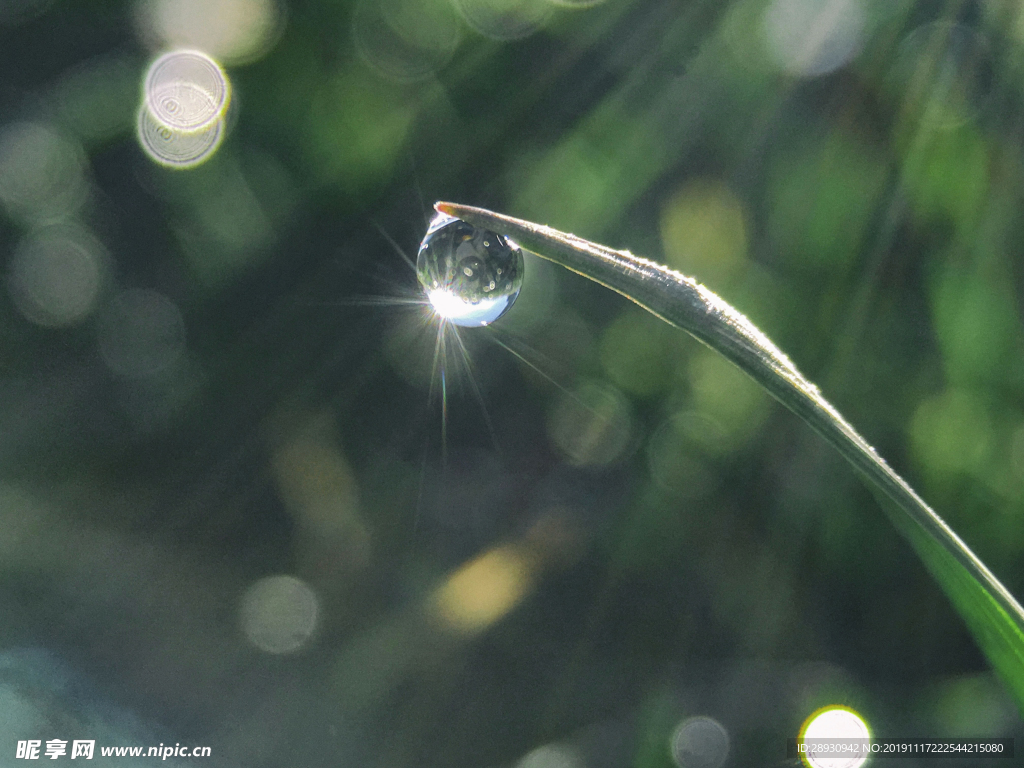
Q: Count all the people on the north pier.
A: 0